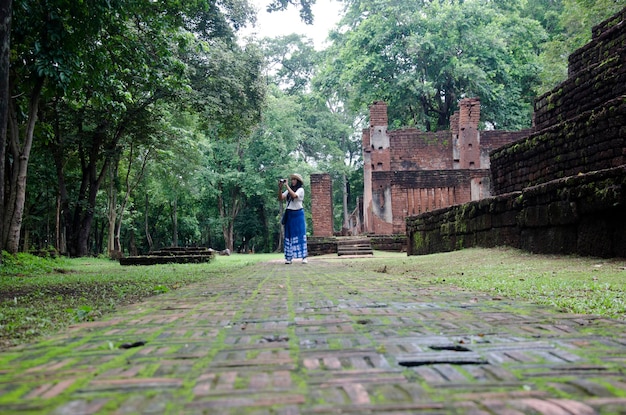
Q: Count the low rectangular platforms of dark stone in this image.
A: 1